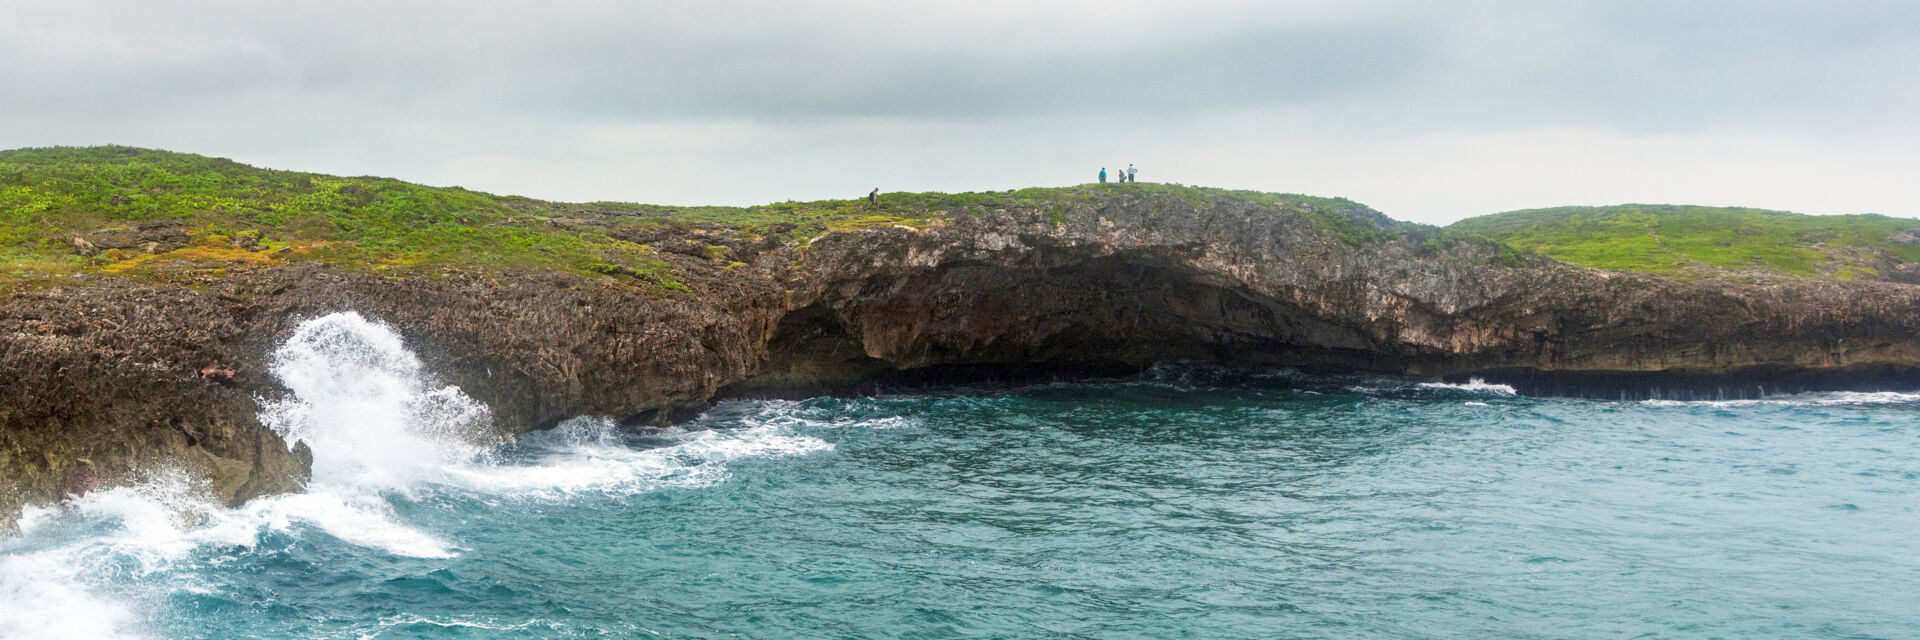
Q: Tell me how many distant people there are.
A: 4